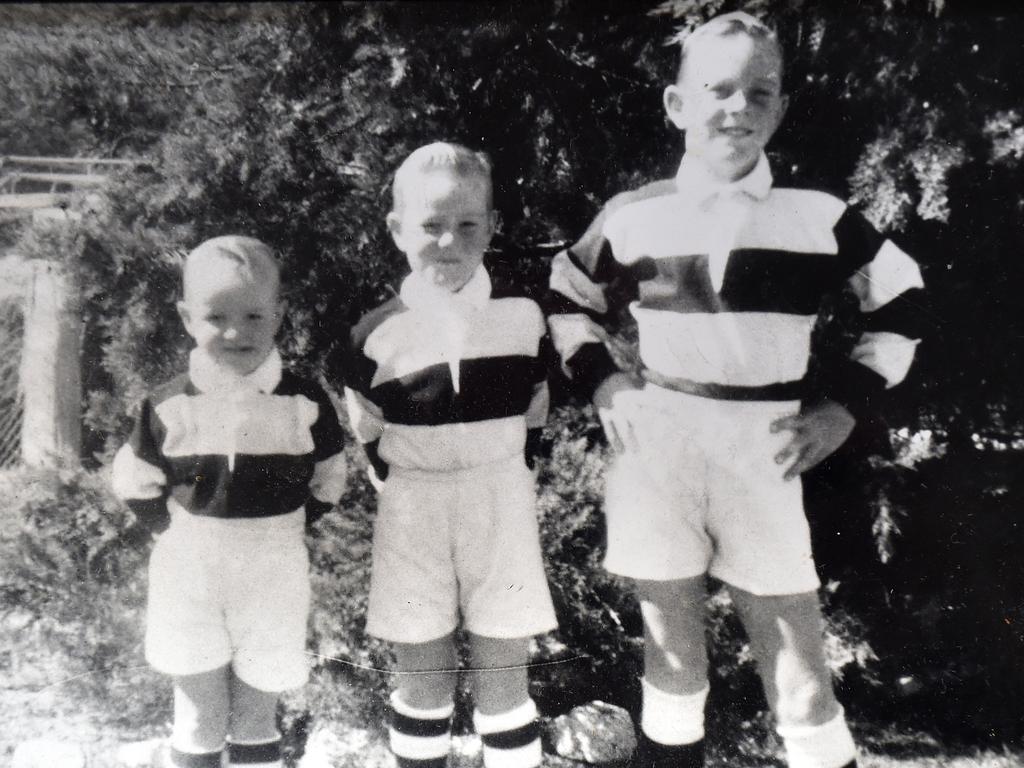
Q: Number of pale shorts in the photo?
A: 3